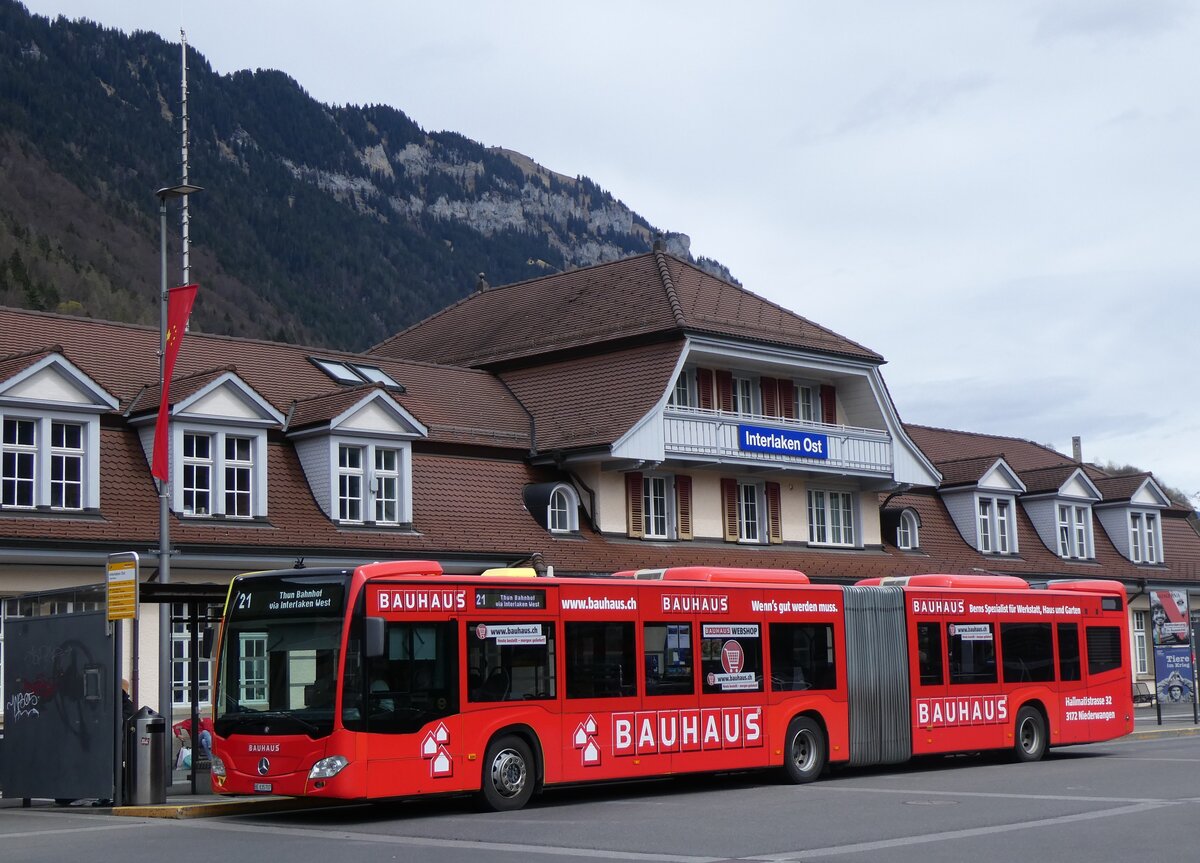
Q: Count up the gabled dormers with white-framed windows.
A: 6